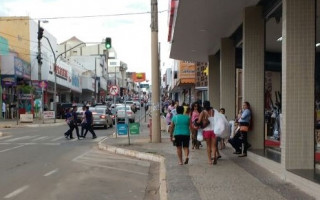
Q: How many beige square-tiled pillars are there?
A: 4